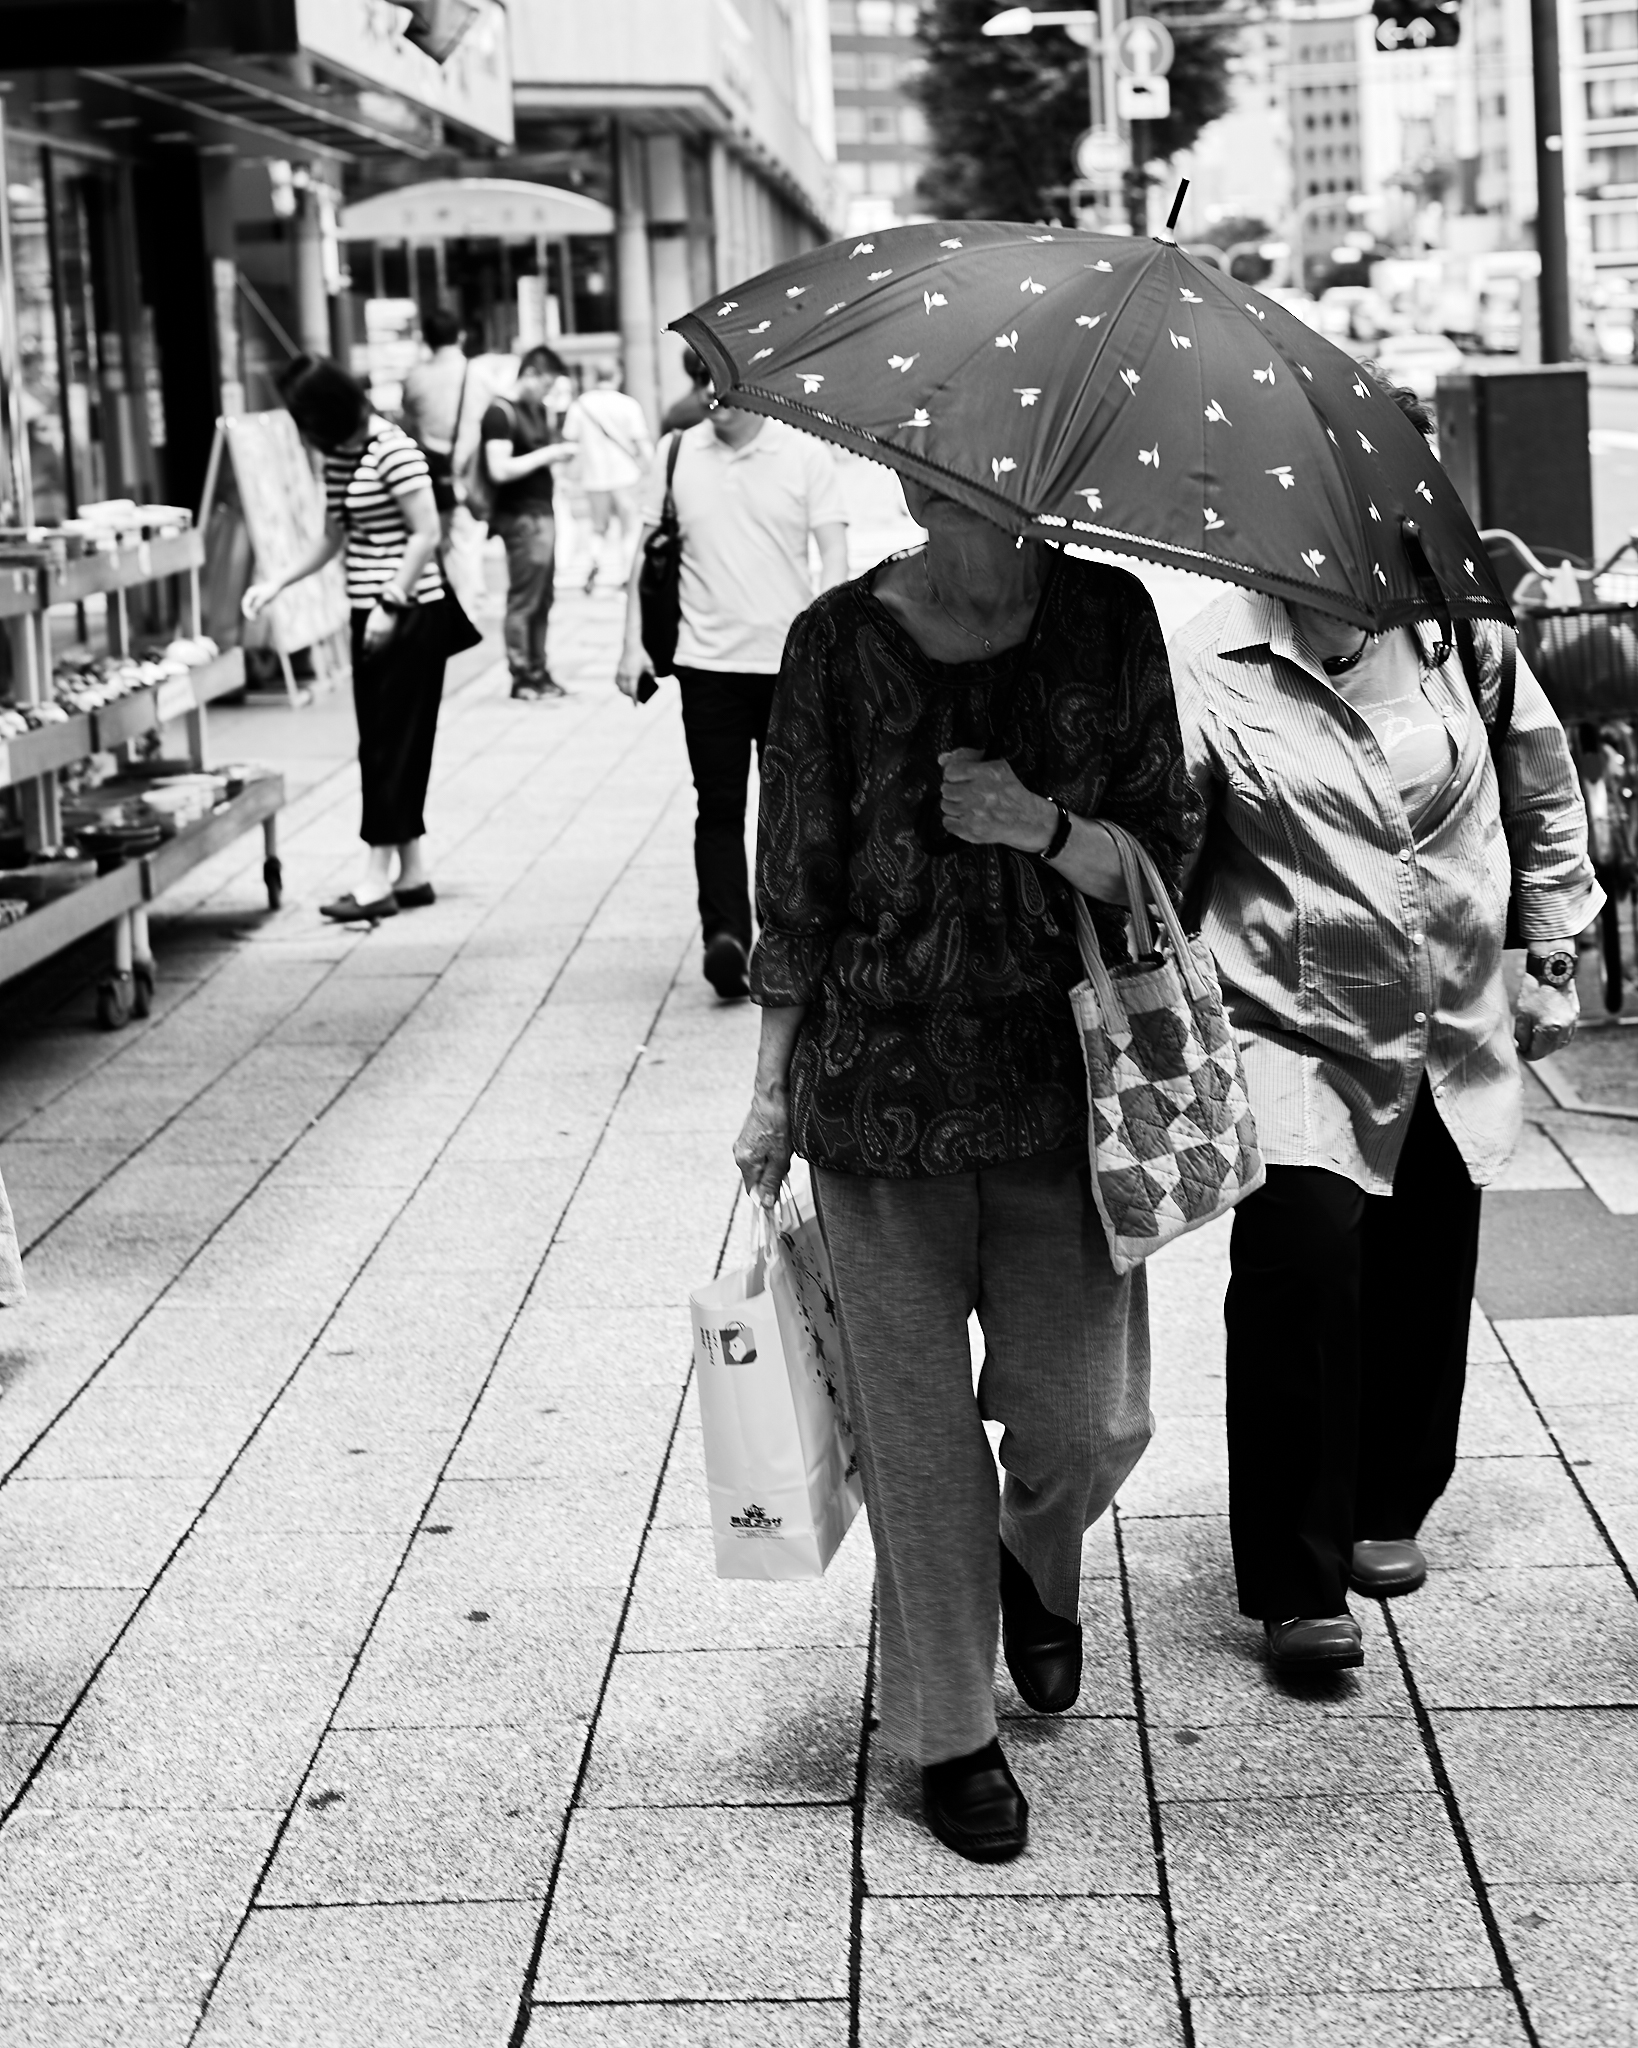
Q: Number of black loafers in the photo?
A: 2